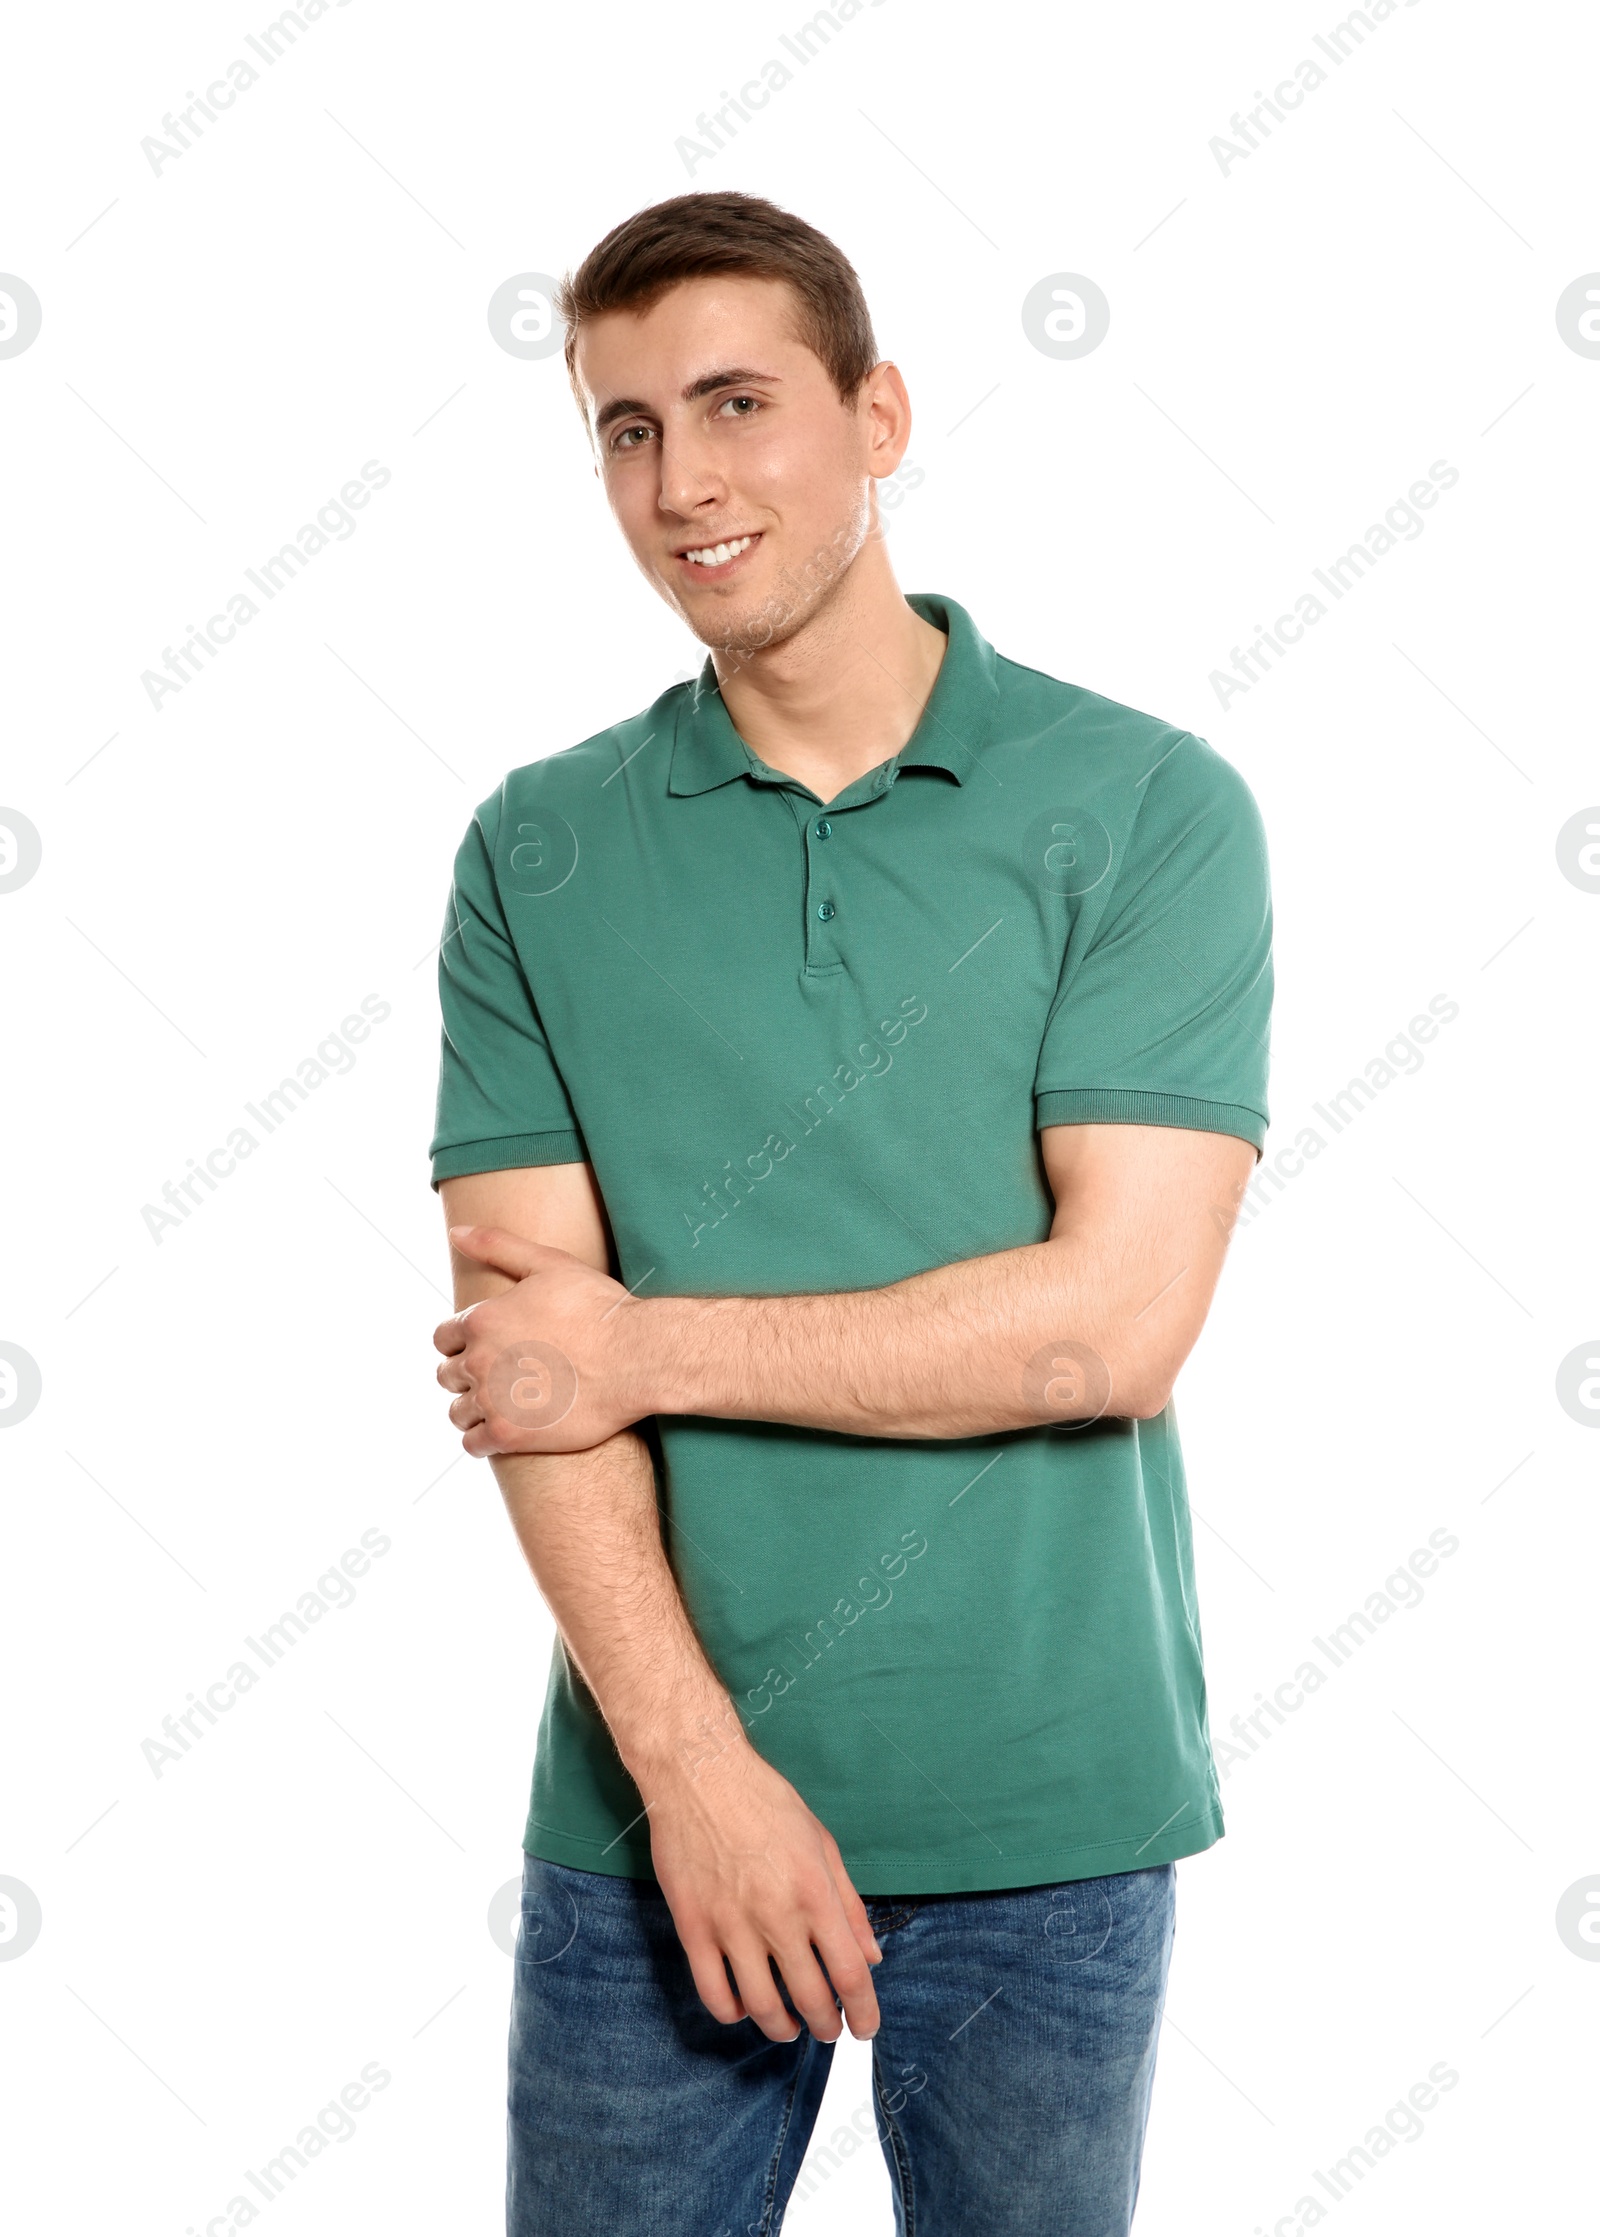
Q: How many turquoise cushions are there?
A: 0